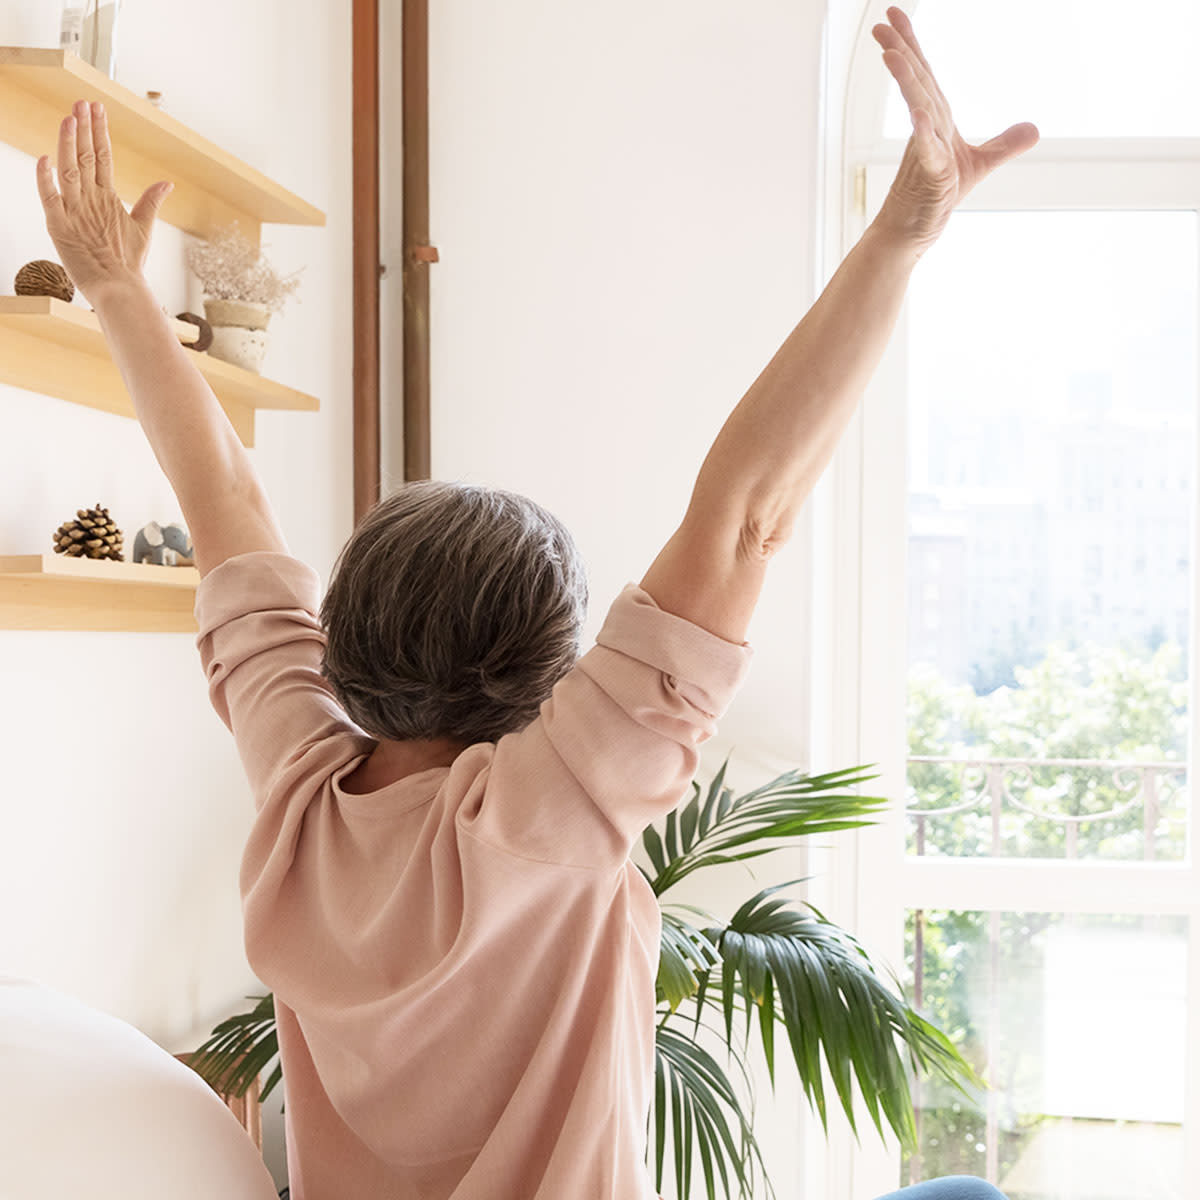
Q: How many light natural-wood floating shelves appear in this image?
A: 3